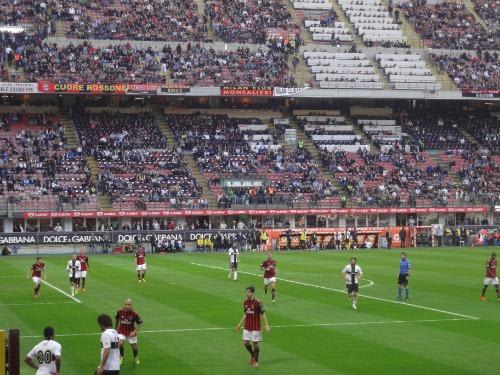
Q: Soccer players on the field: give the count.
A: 12